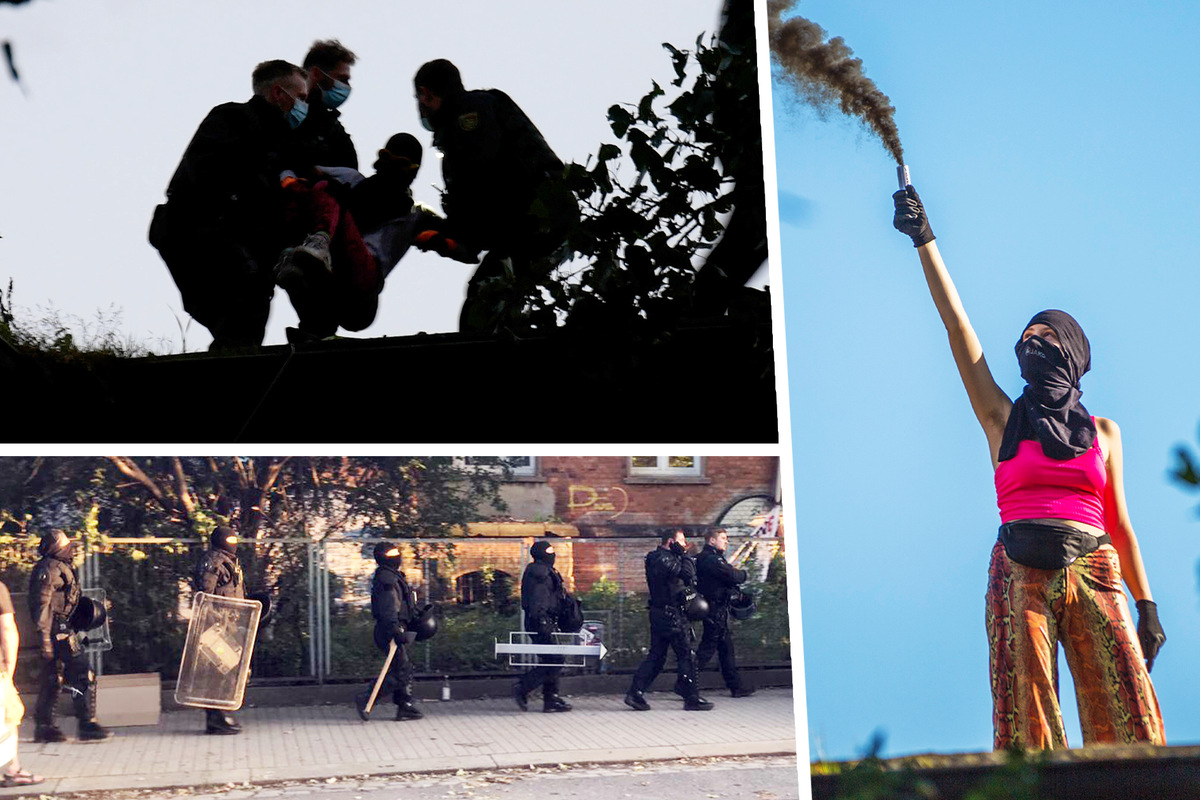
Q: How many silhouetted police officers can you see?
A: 3